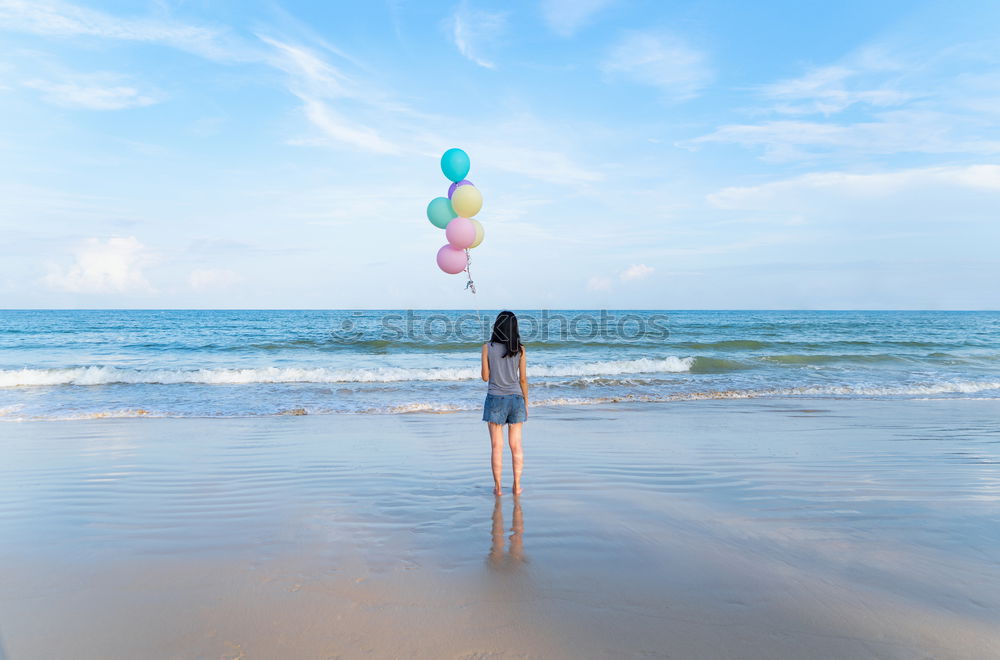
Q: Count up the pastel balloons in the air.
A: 7